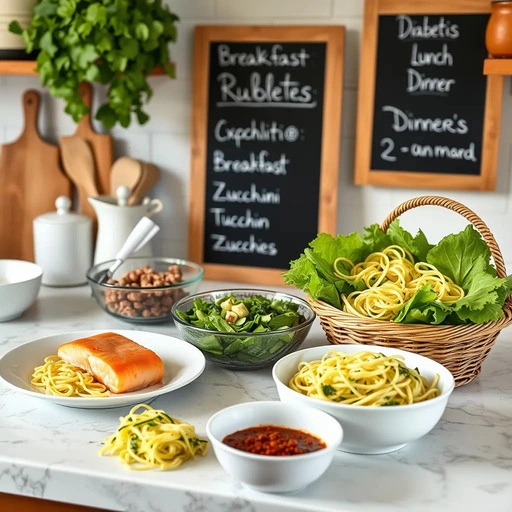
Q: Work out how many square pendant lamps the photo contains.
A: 0